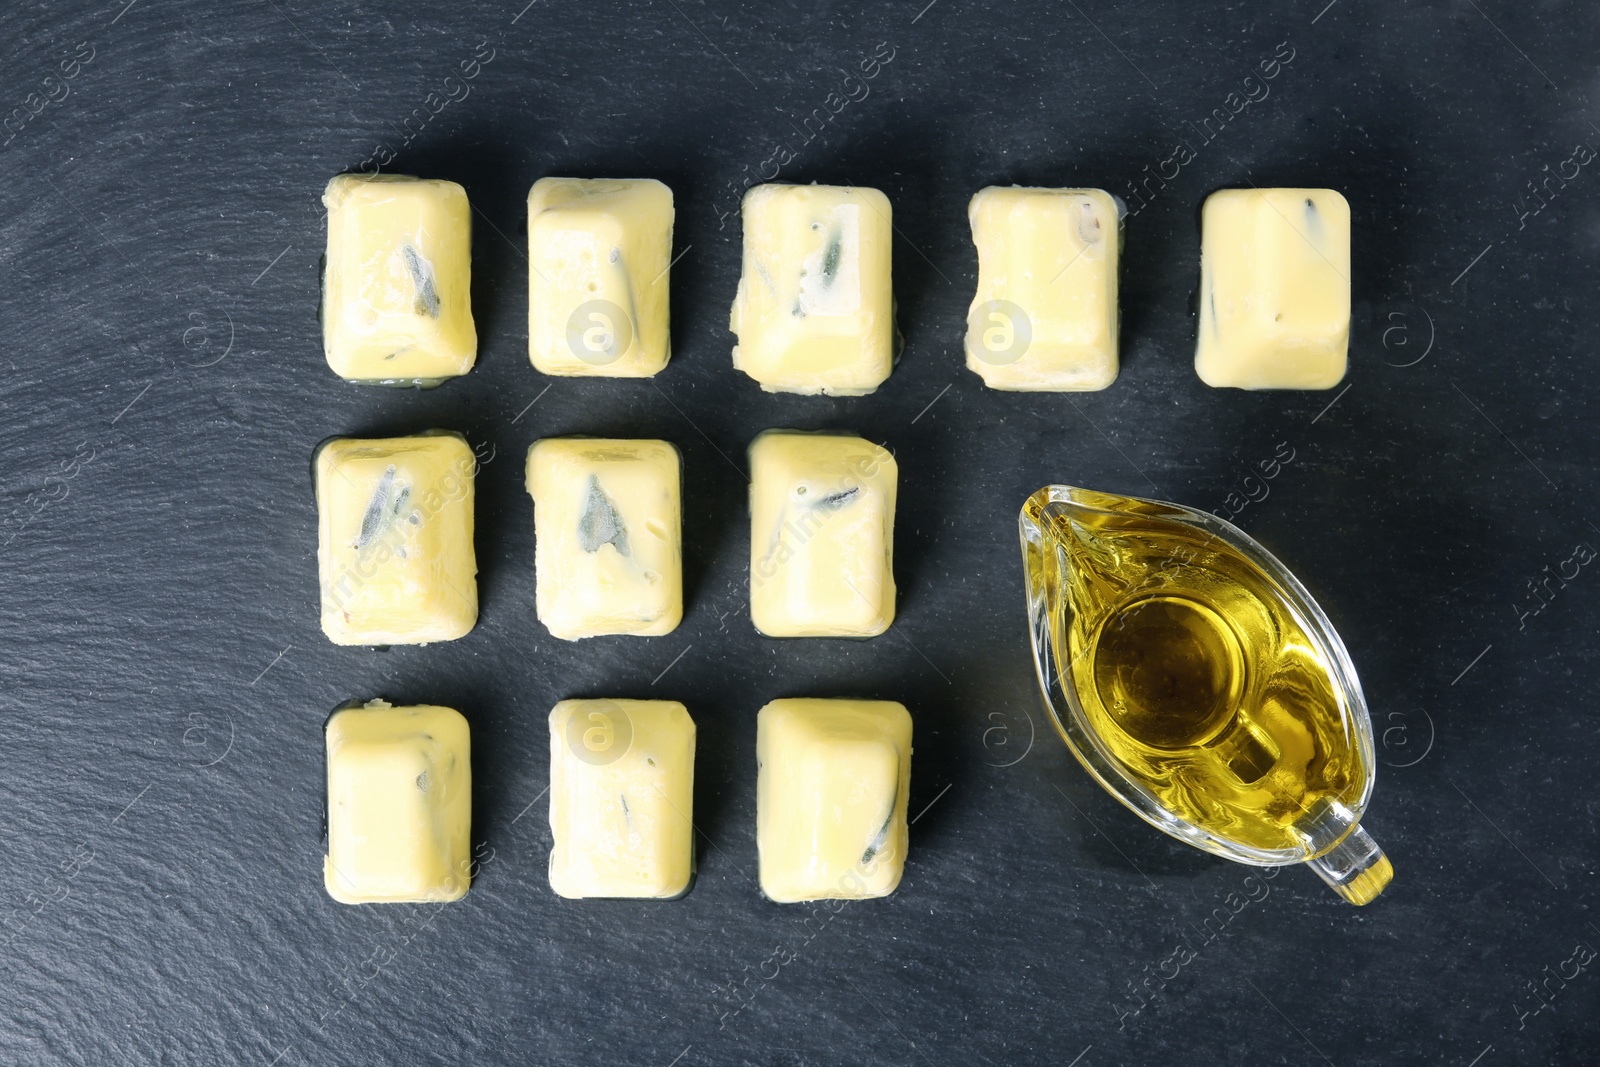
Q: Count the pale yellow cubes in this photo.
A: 11